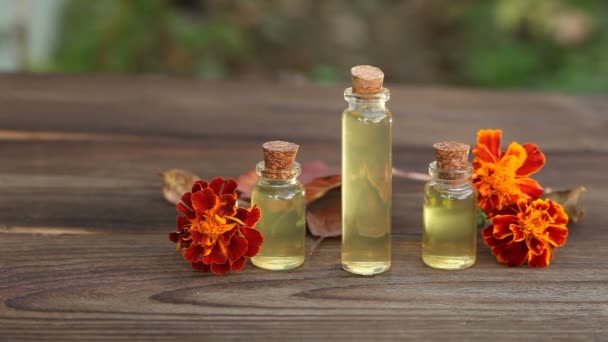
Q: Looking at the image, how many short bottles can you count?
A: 2